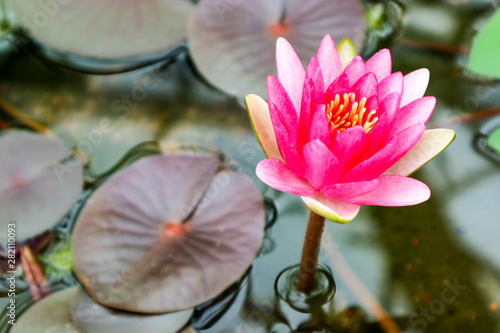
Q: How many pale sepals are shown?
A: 4